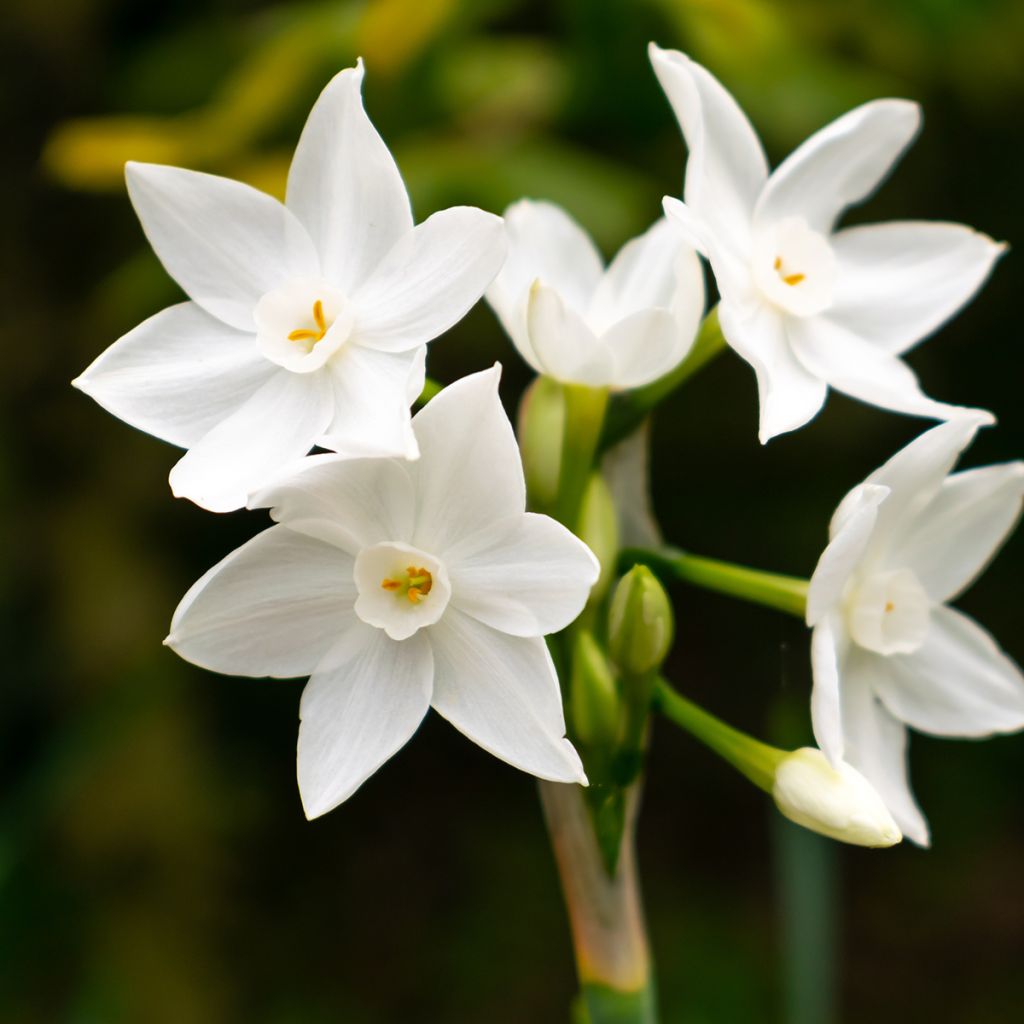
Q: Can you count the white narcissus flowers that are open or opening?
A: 5